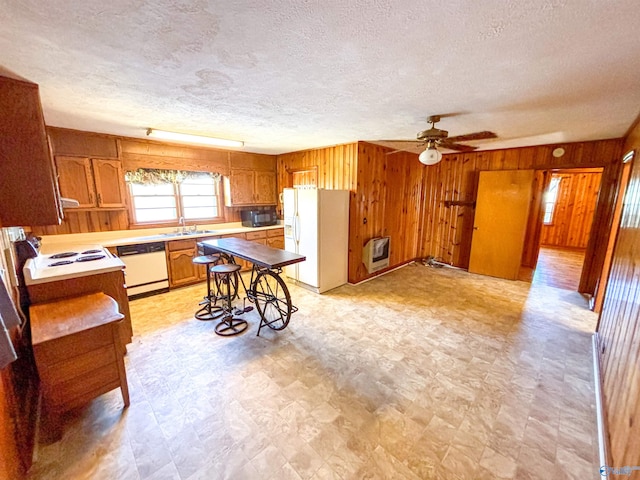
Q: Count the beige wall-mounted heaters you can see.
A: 1